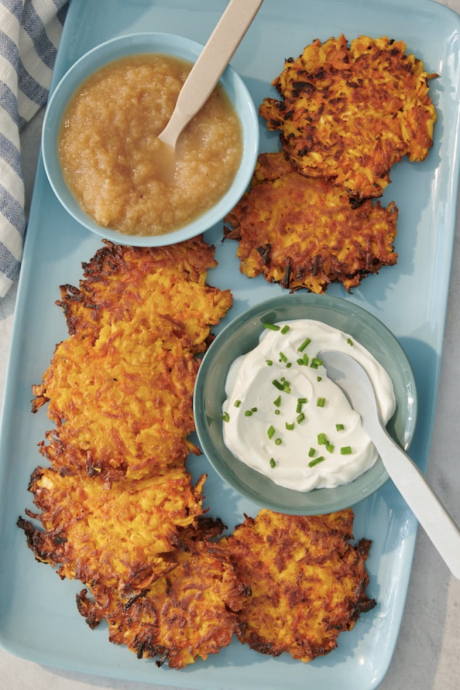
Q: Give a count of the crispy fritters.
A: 7